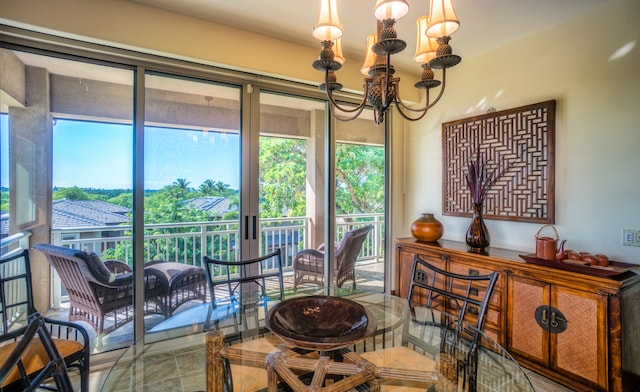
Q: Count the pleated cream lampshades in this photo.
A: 6